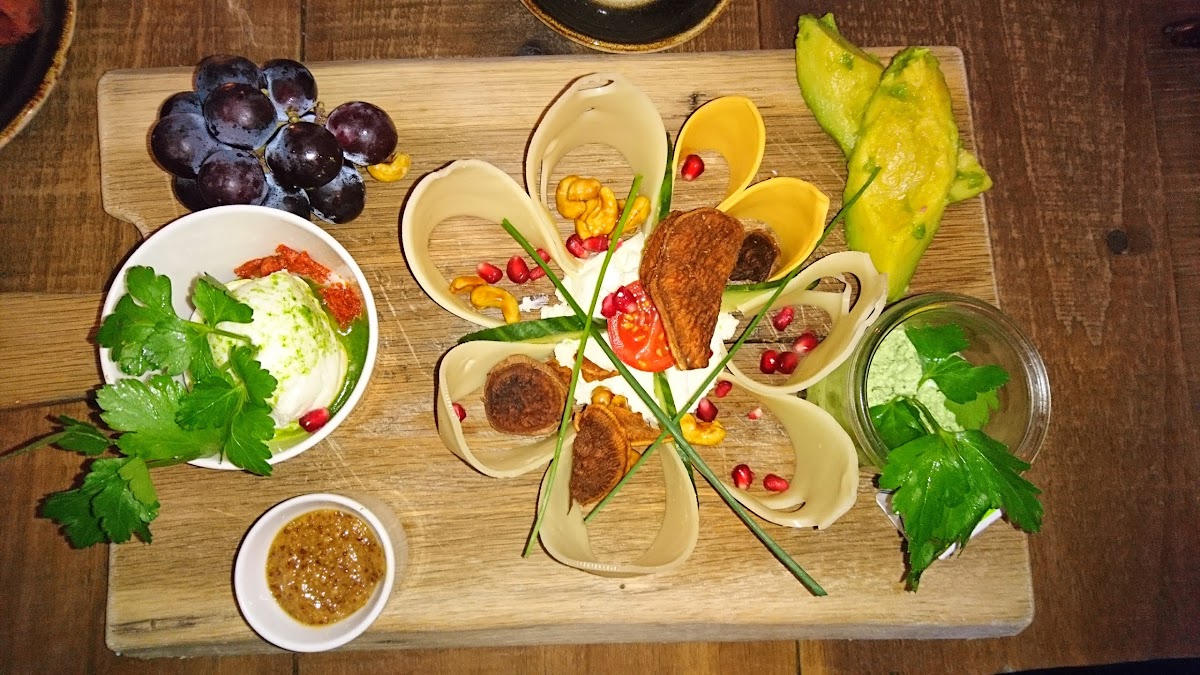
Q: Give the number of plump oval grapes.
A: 11